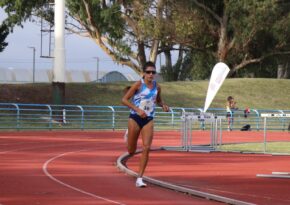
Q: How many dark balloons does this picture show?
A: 0